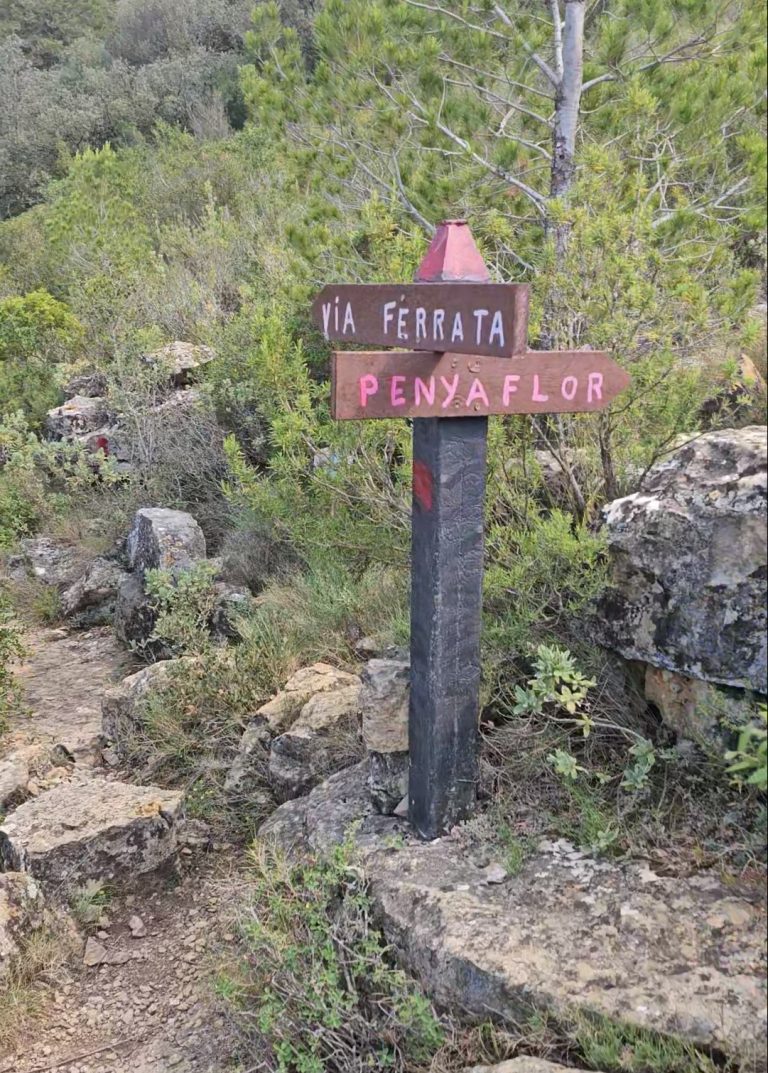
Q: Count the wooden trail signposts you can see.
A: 1